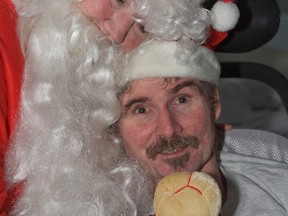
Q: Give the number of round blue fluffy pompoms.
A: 0